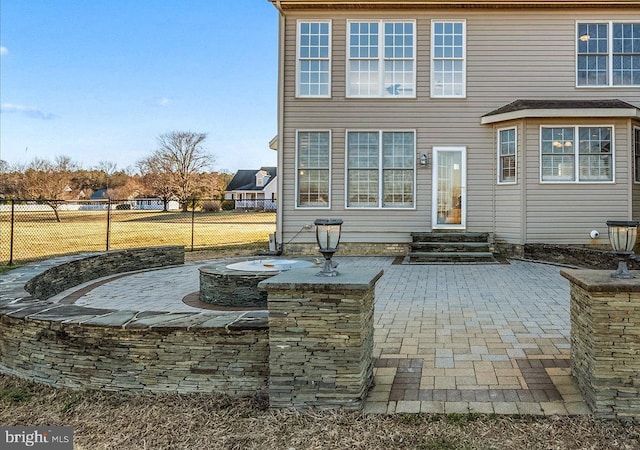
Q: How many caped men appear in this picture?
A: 0